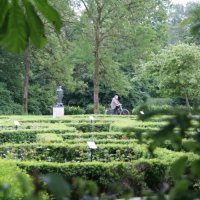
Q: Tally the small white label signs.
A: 4